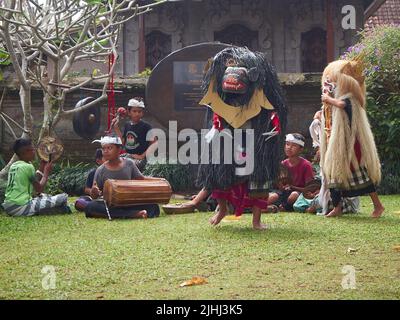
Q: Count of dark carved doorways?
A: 3